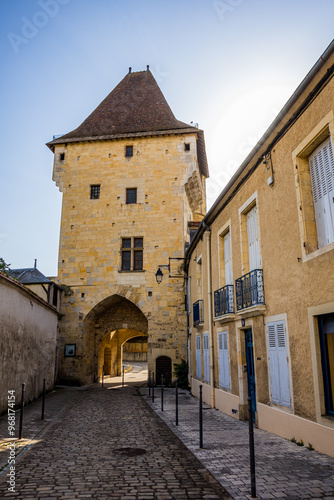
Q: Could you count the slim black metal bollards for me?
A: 10